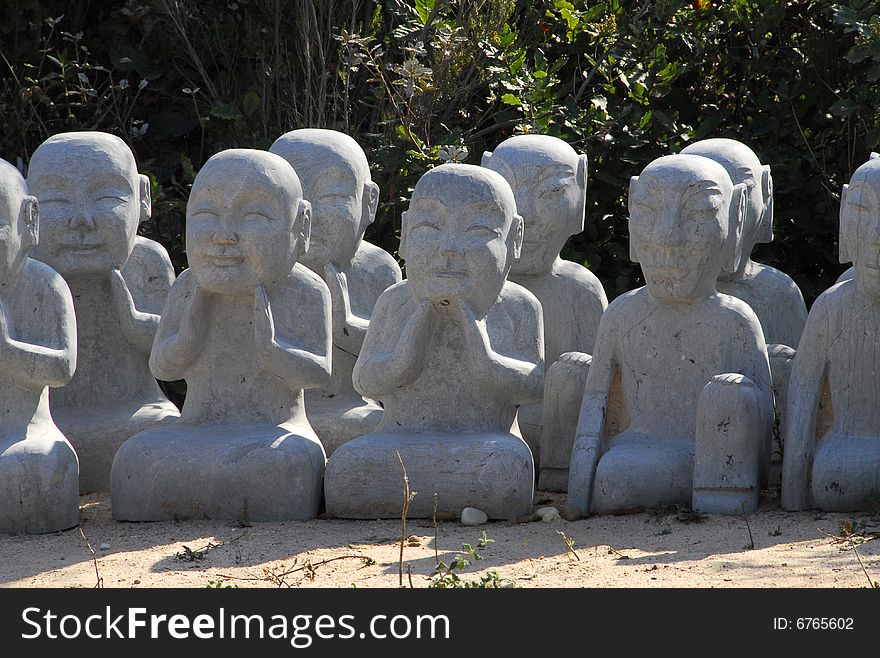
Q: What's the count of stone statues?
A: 9